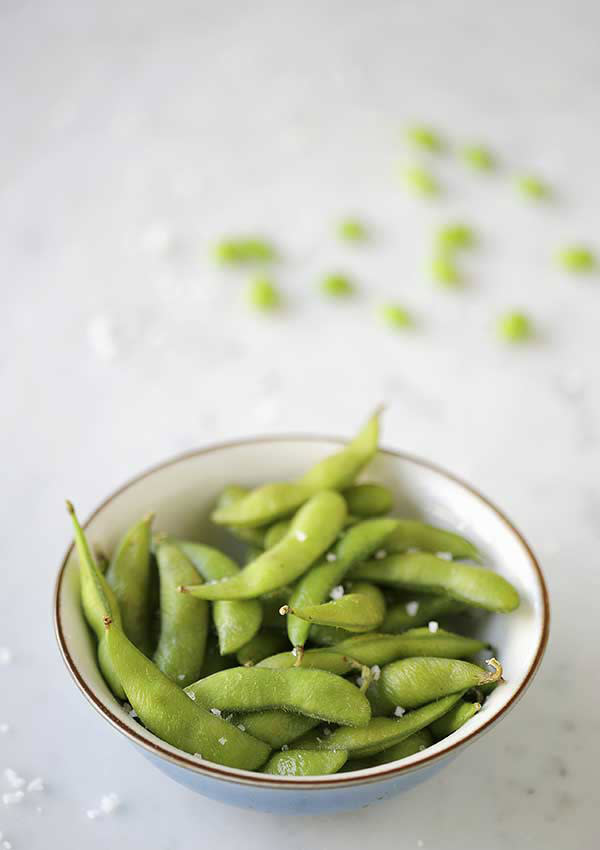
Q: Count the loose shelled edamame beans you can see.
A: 14